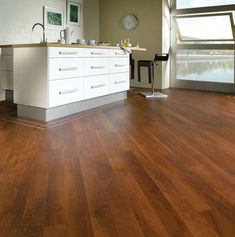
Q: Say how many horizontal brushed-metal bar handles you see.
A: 9